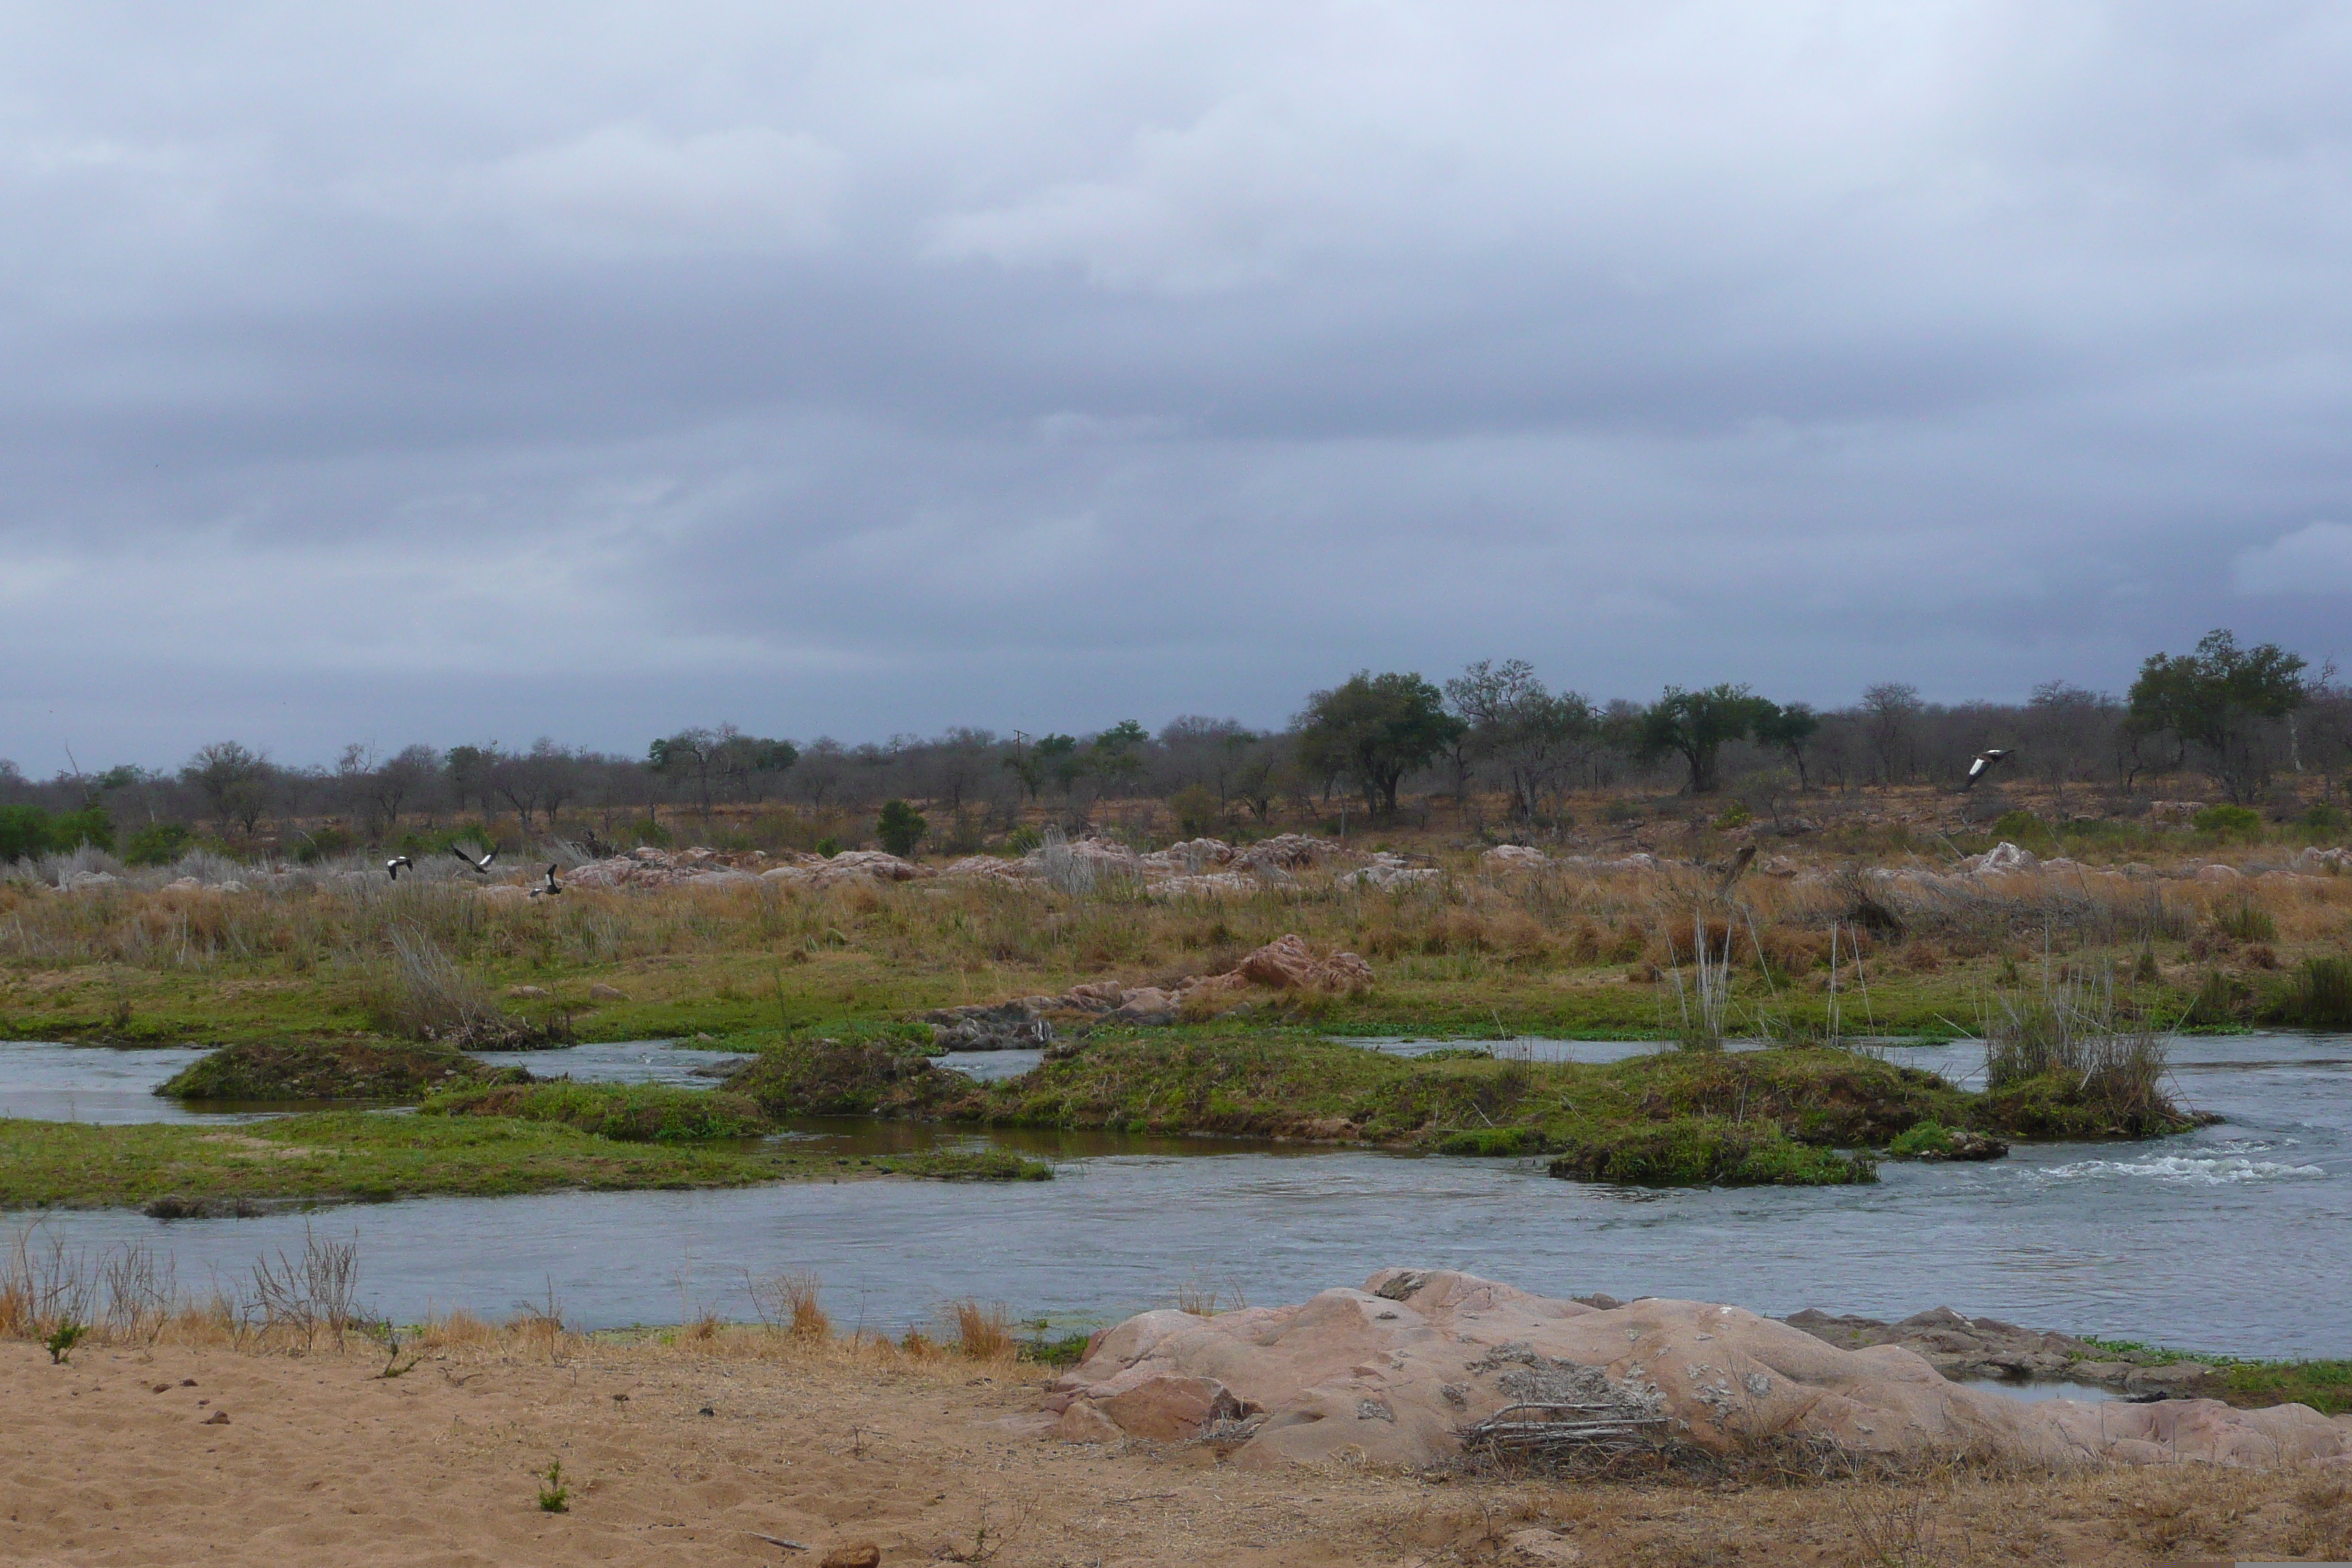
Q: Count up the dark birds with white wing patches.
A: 4